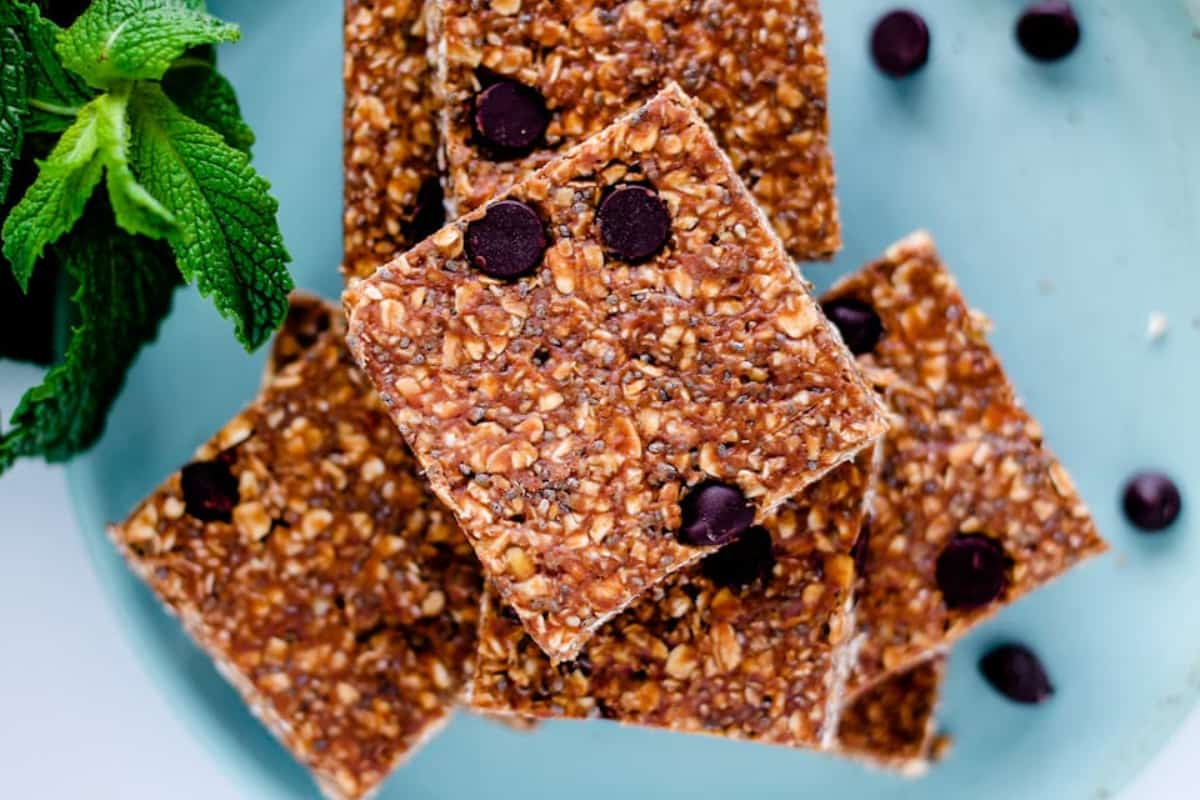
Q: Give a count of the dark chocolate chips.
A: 13